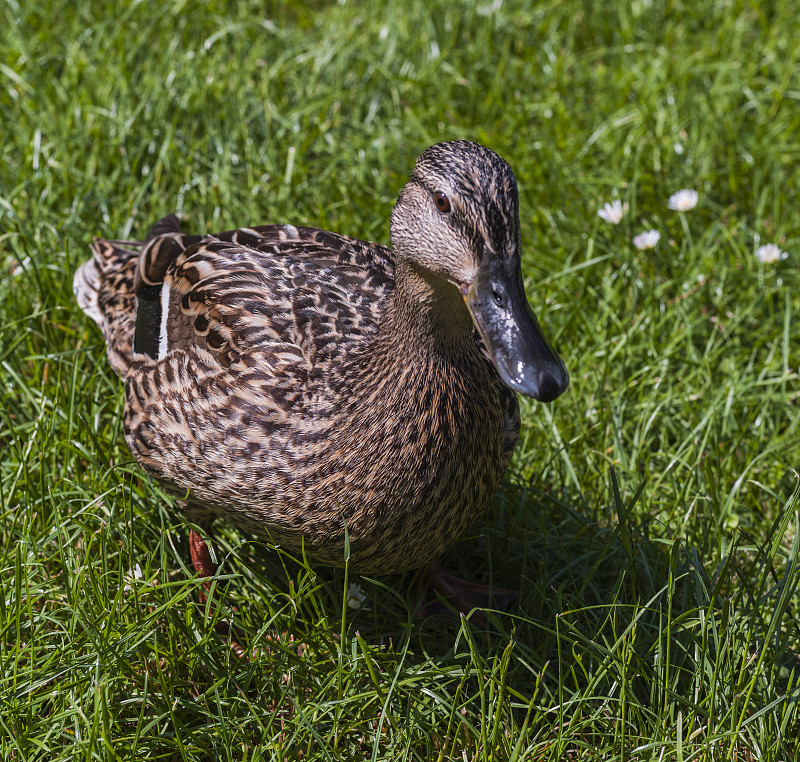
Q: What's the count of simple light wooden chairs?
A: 0